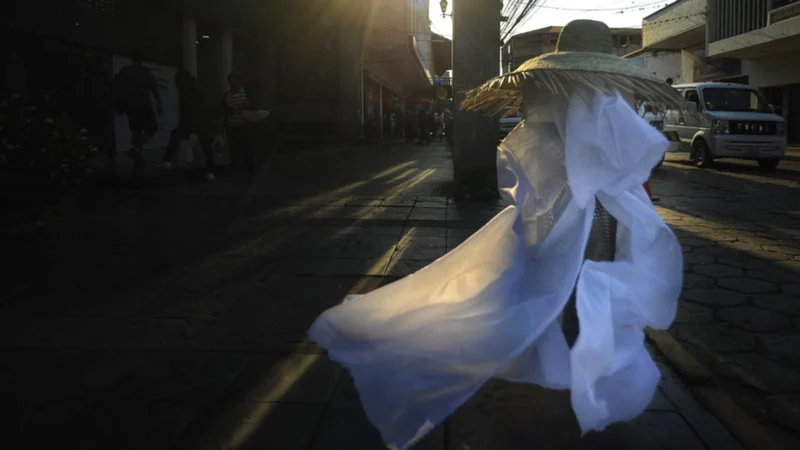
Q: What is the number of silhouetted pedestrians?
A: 3